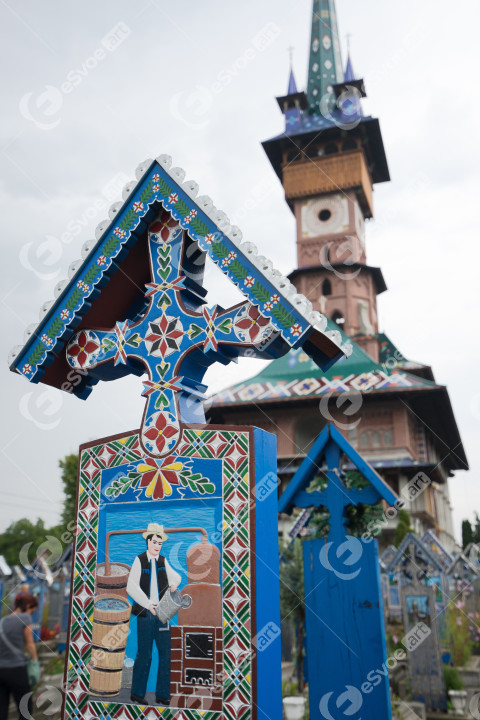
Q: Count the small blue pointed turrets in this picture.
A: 2